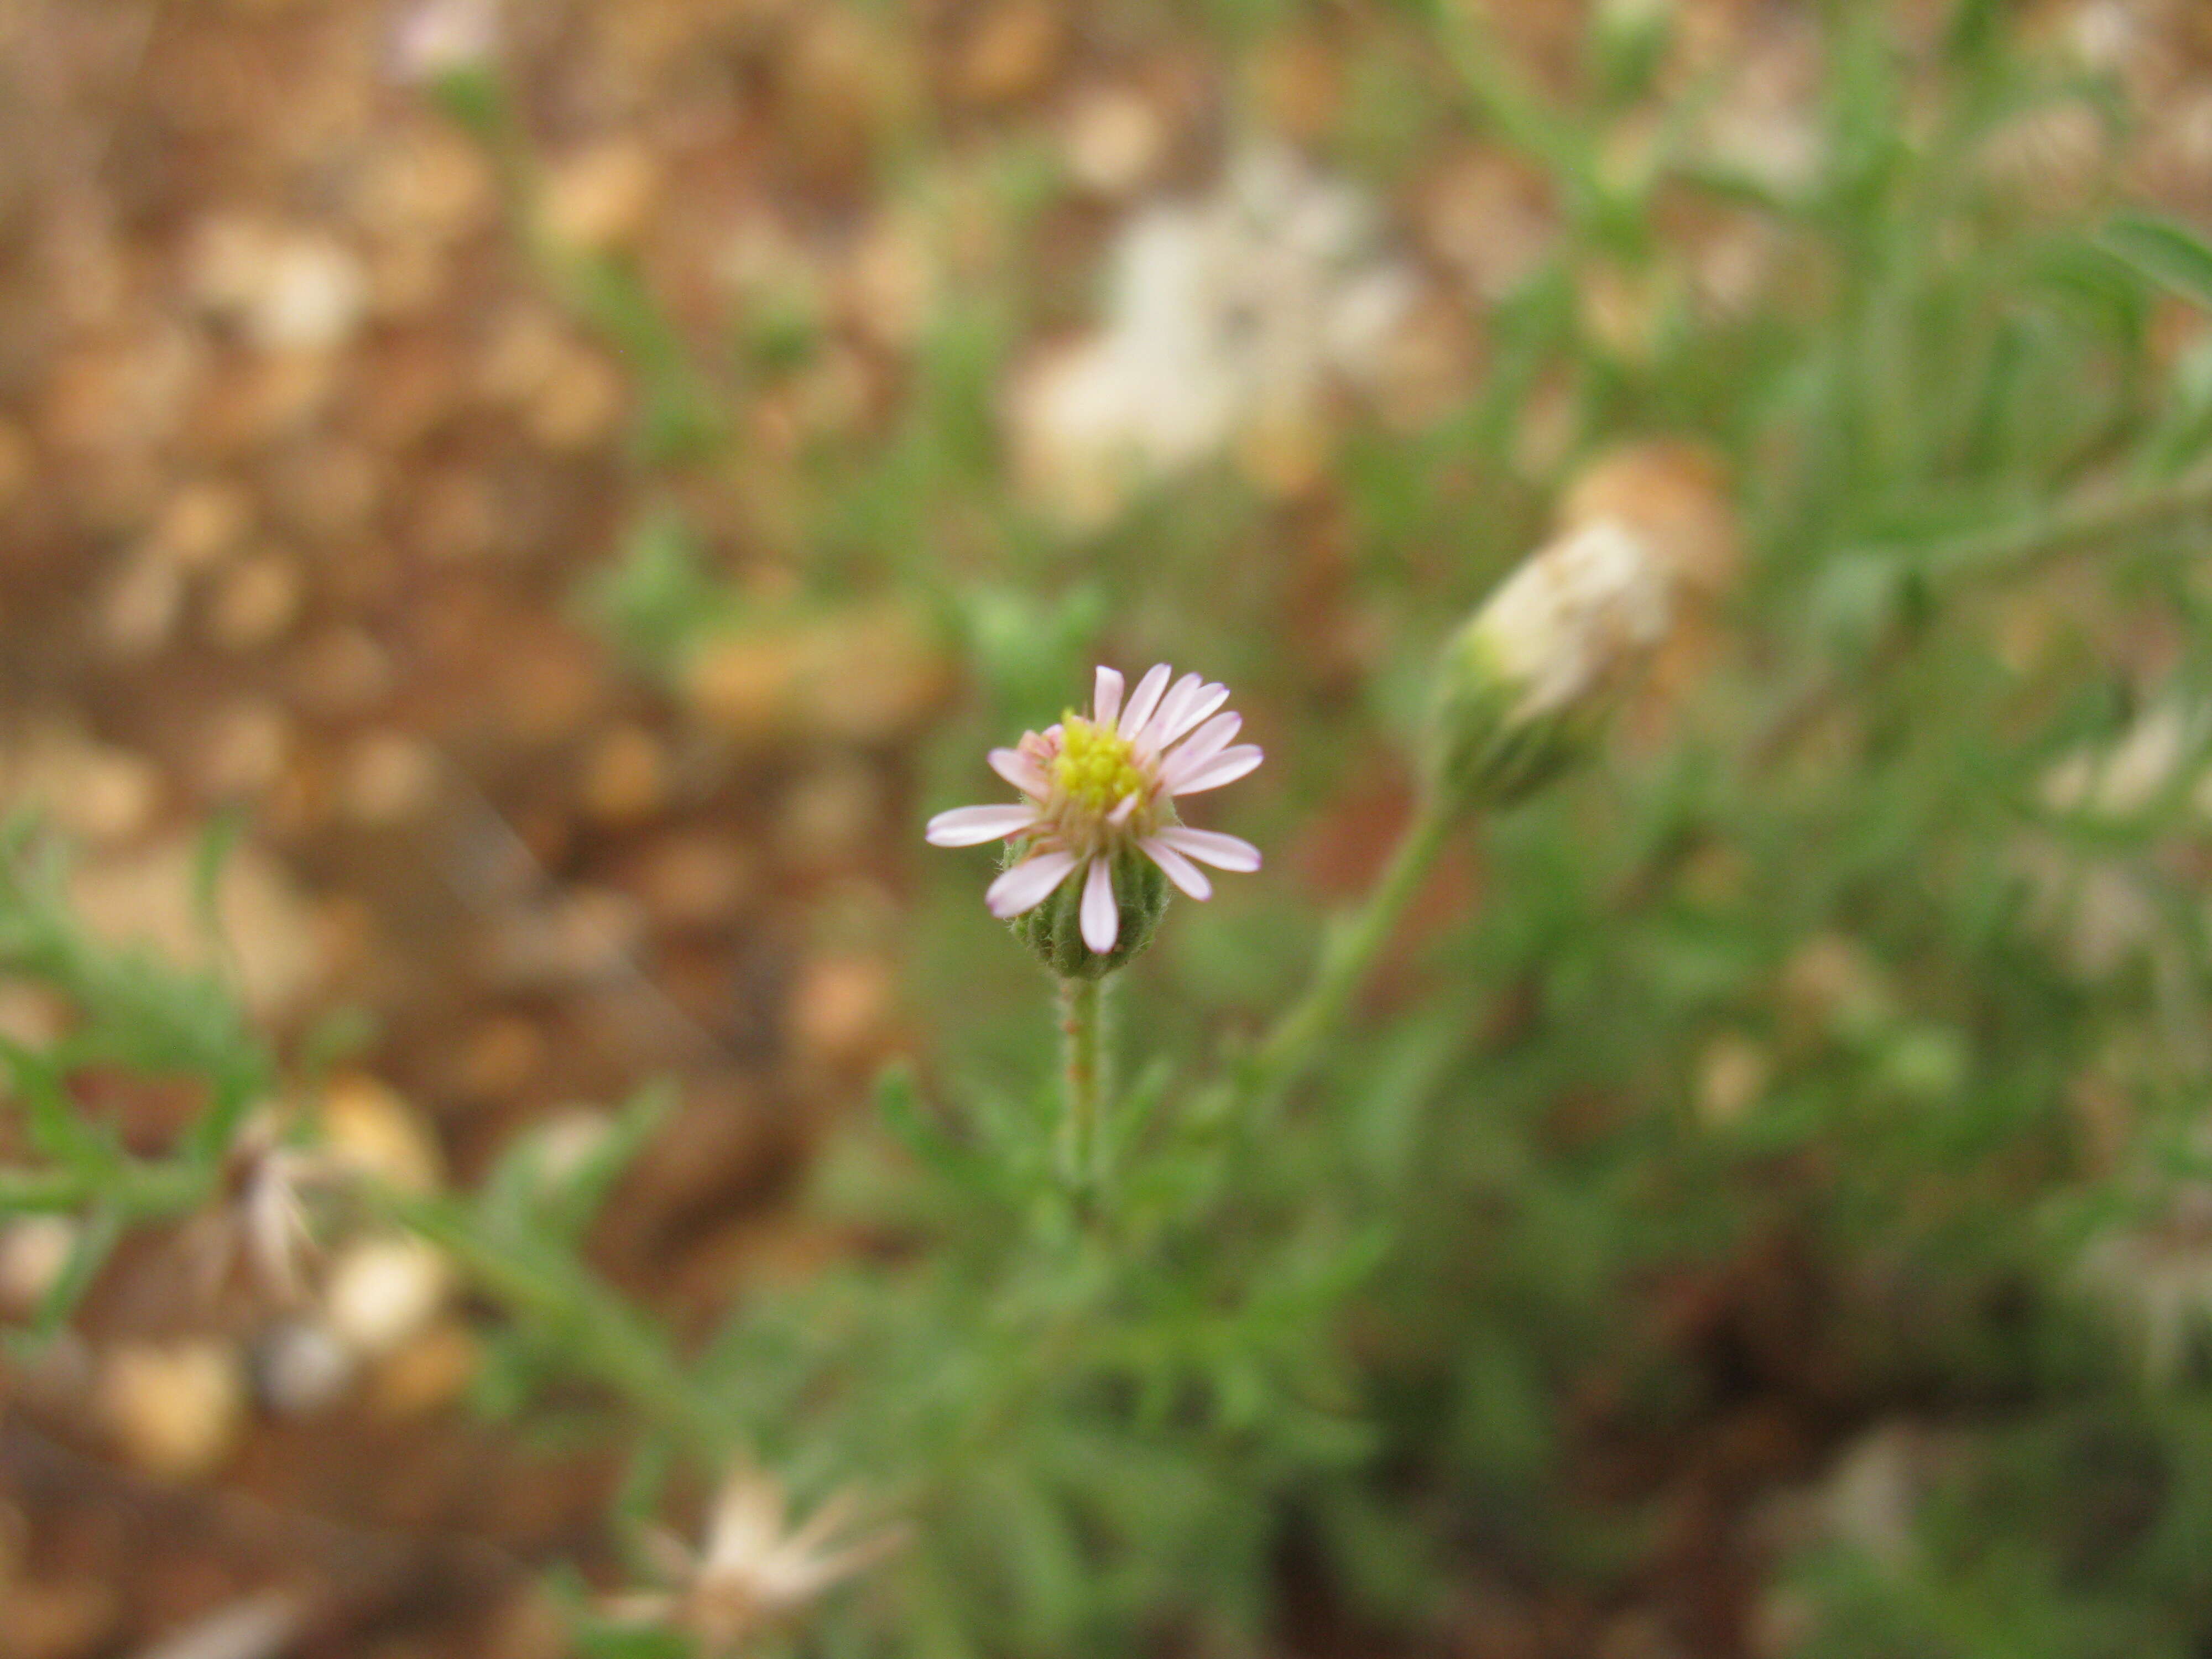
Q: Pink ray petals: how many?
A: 12